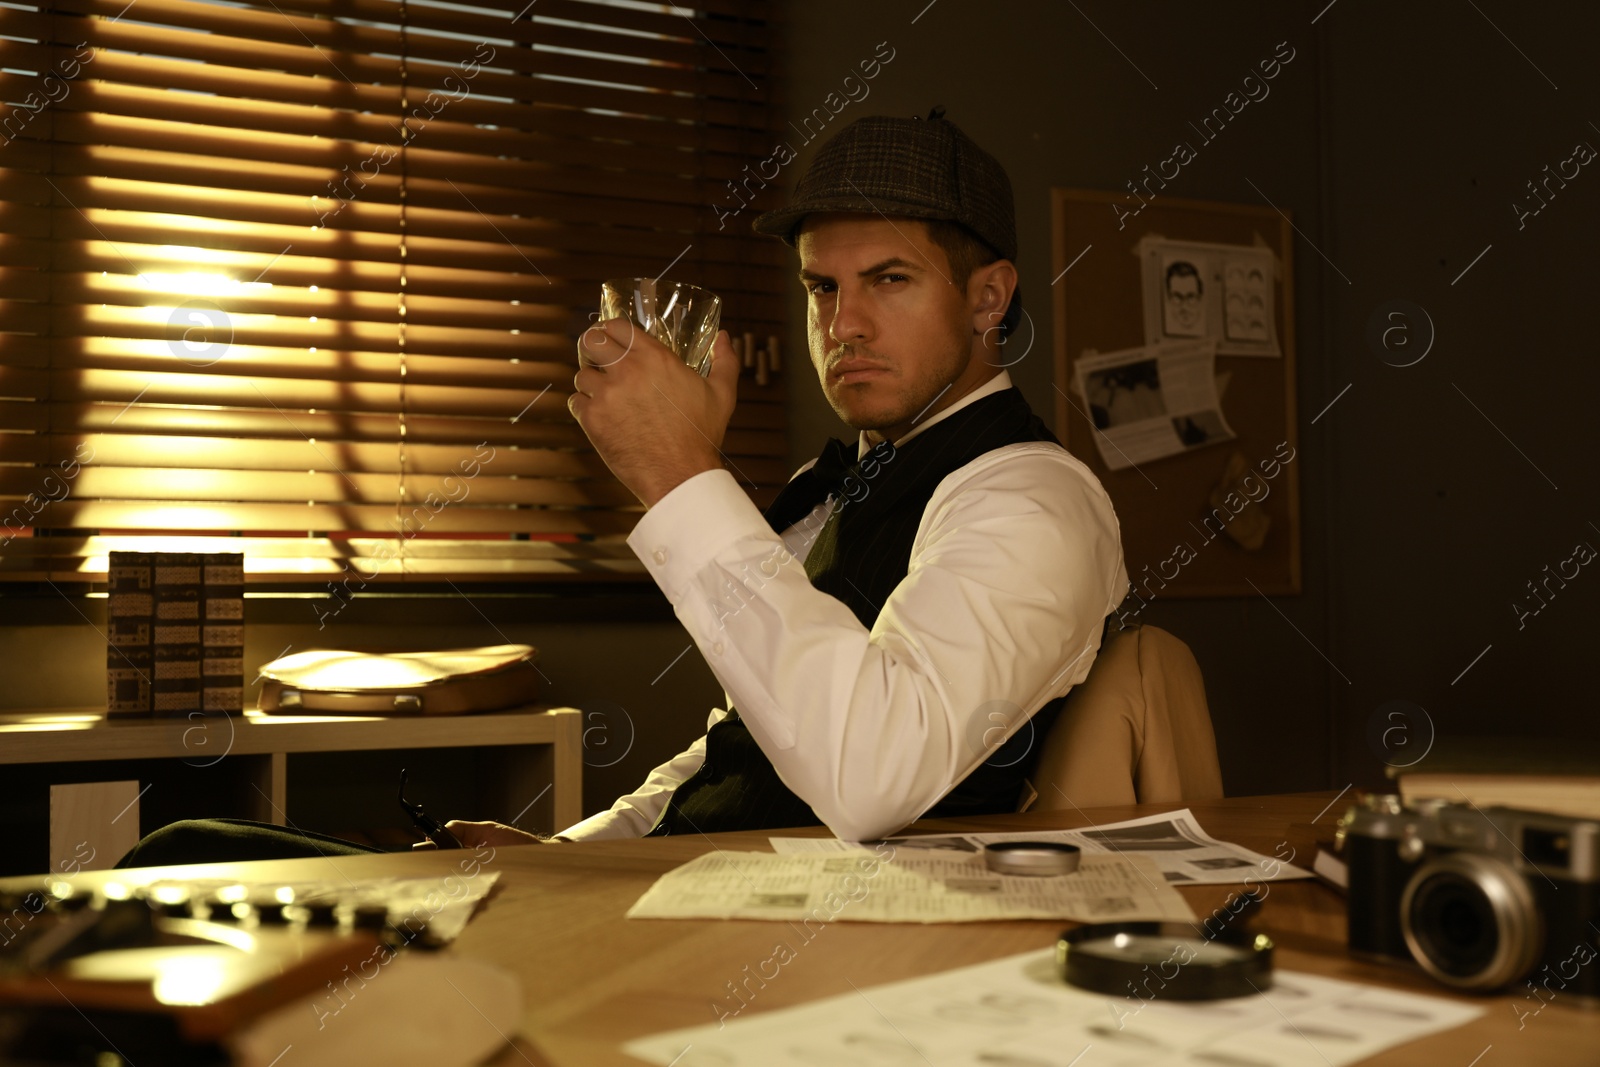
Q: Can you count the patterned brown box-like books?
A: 3